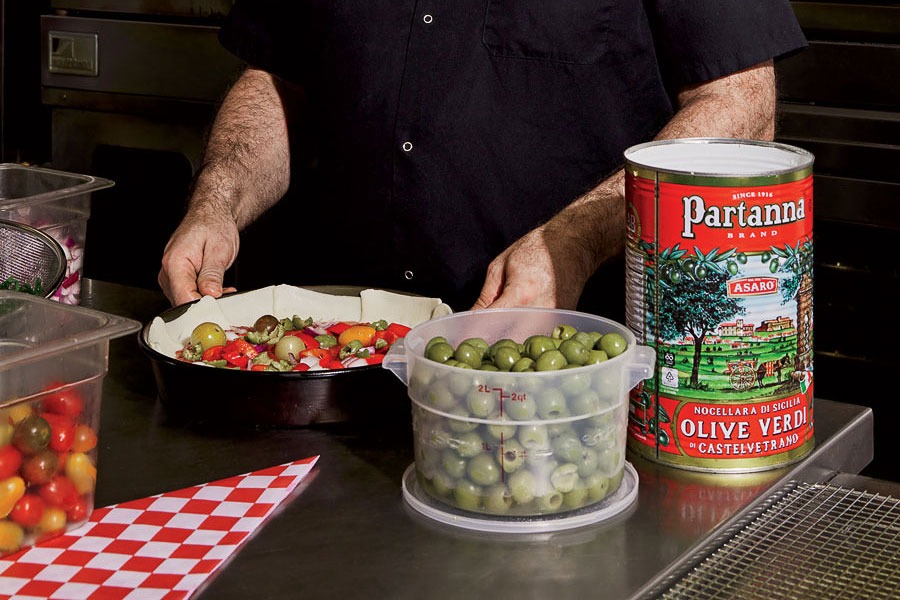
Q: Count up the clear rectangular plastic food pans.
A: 2